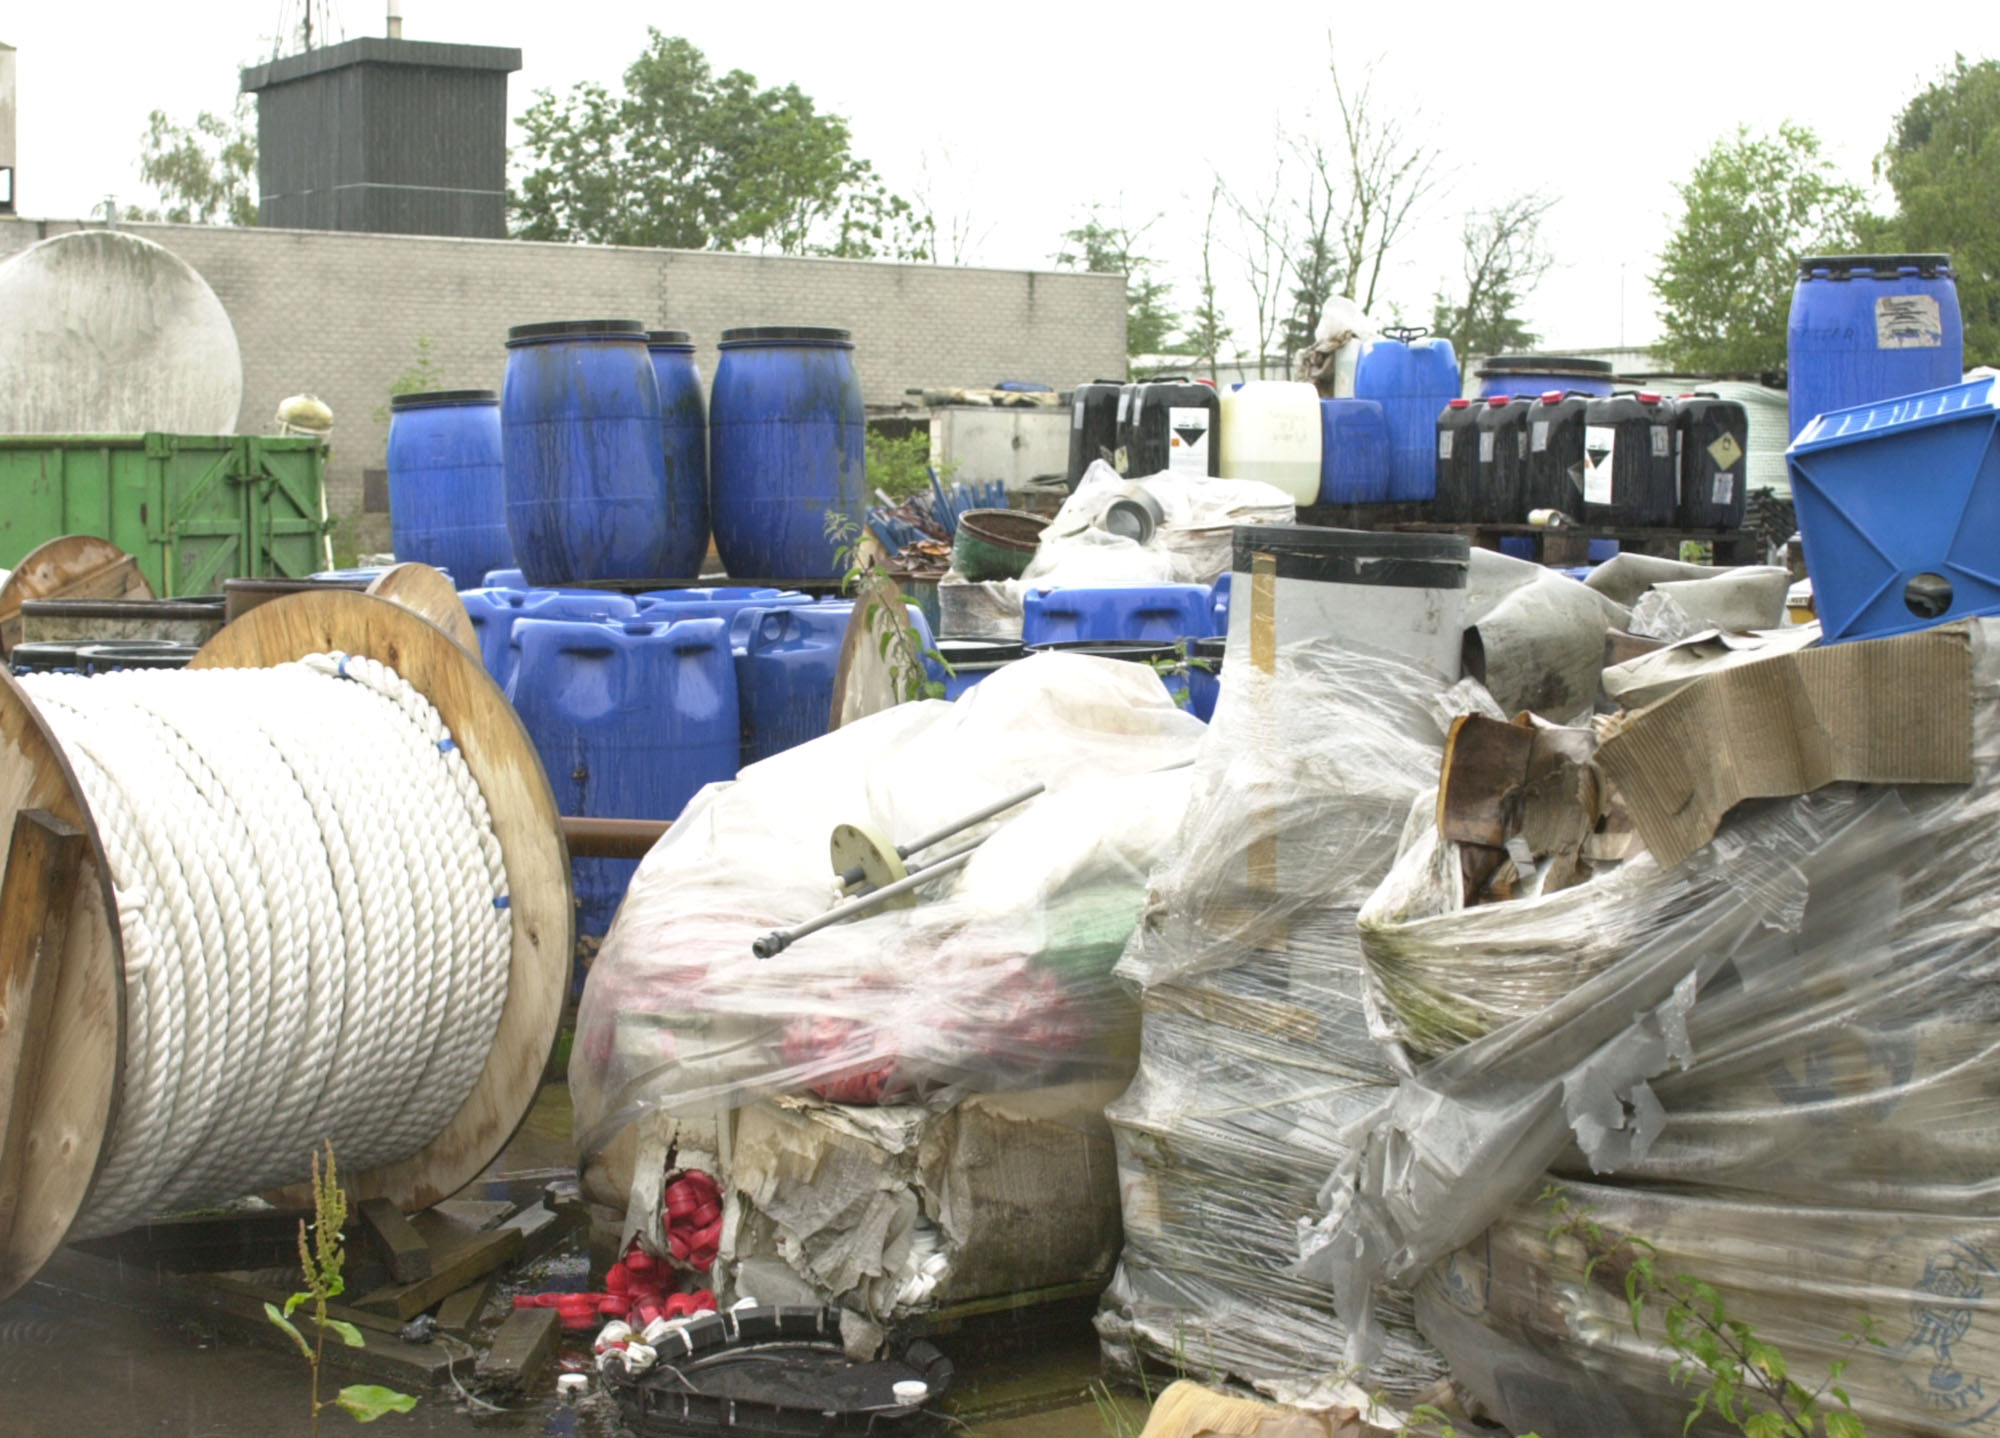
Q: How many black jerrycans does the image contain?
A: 8